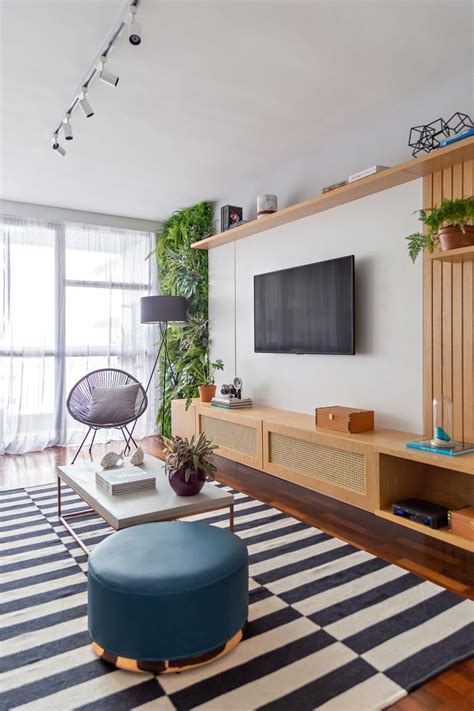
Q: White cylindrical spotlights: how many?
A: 5